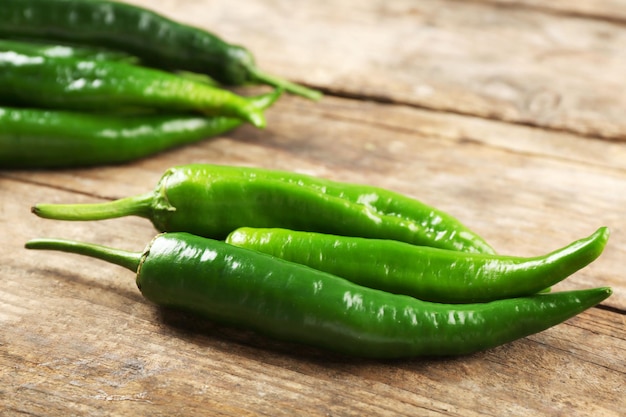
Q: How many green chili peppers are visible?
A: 6